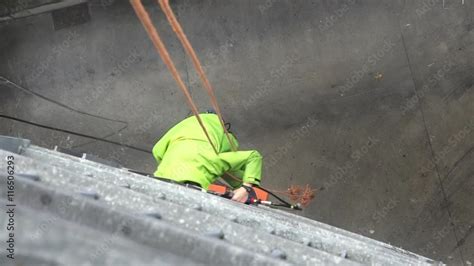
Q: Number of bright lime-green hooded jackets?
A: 1